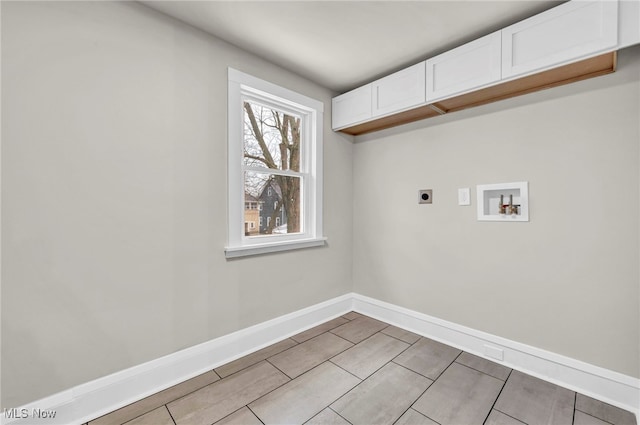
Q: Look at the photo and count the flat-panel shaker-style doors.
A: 4